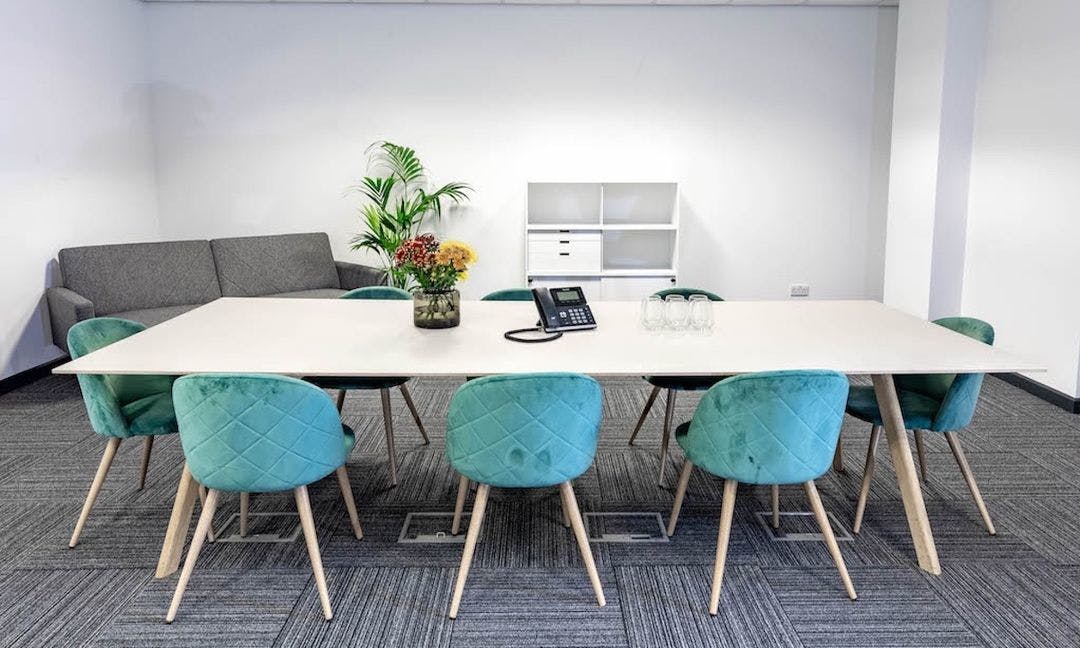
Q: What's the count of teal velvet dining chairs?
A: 8